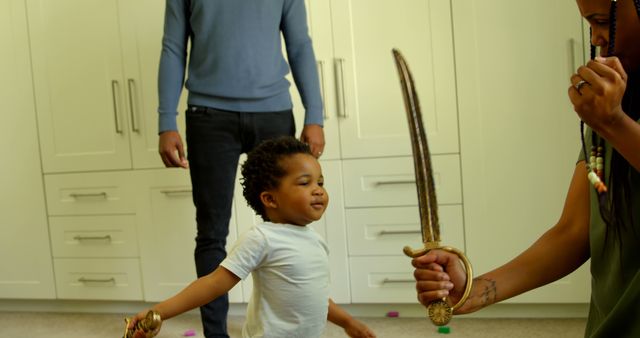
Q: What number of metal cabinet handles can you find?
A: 12